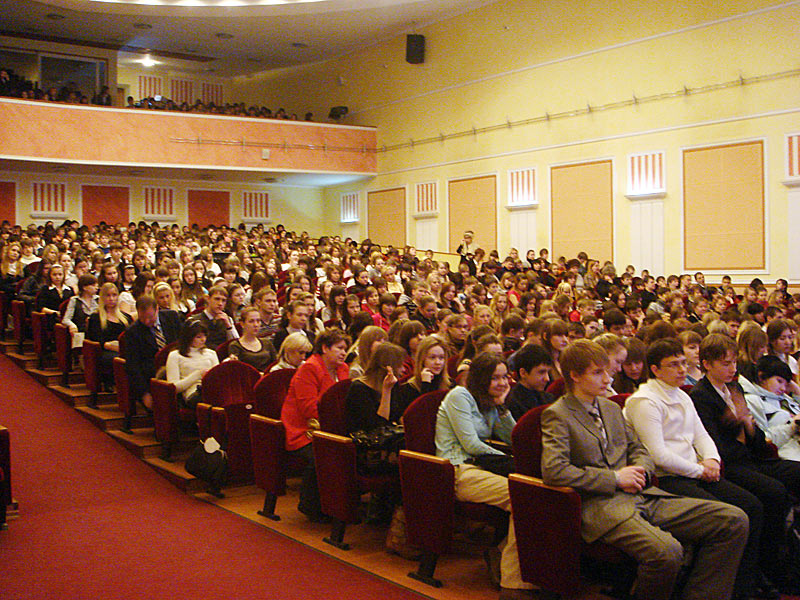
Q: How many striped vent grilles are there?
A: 11